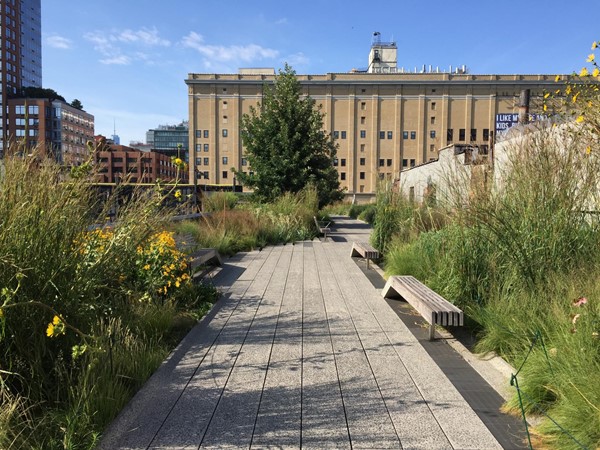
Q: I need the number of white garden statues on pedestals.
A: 0